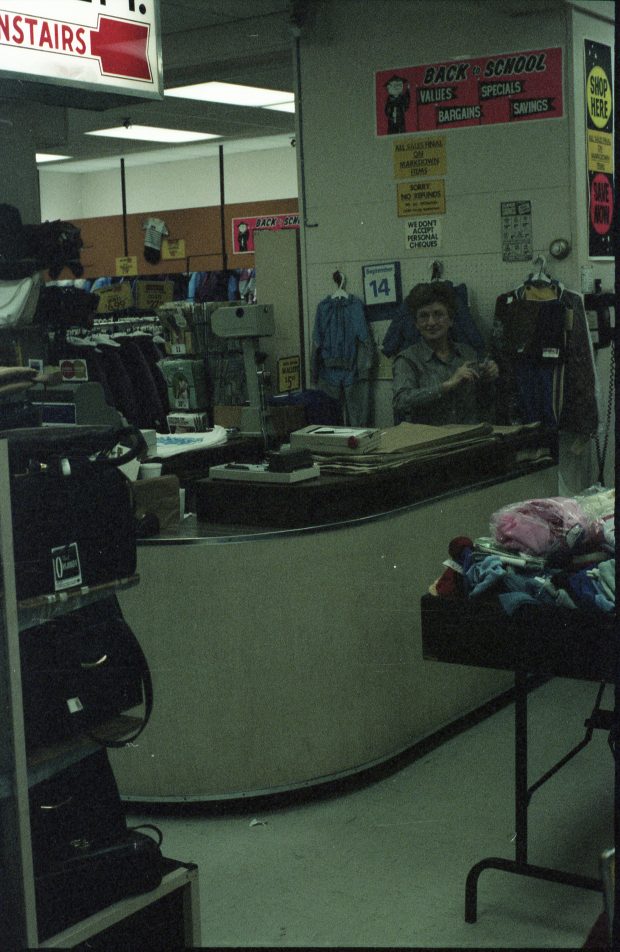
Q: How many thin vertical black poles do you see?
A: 2